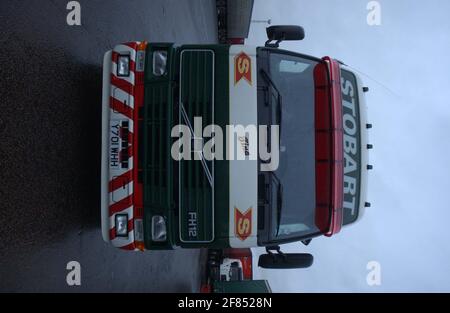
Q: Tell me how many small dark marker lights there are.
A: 5